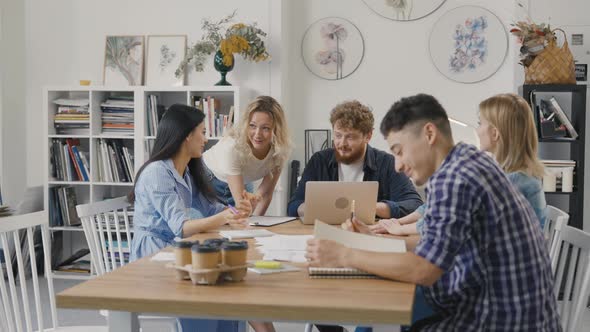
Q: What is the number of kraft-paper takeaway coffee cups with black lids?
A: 4